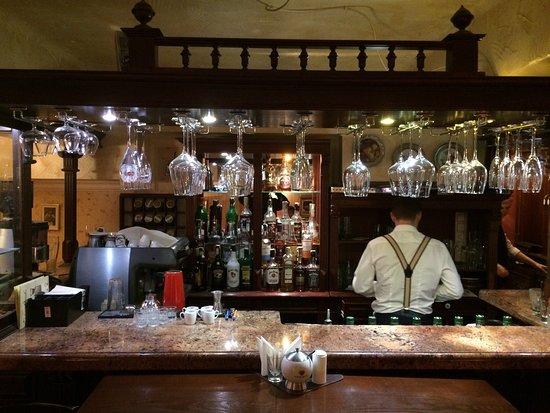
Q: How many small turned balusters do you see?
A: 9